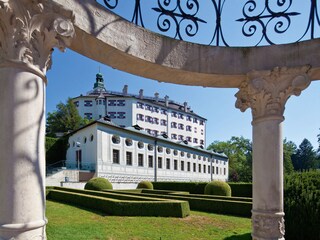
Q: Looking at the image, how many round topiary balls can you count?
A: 3